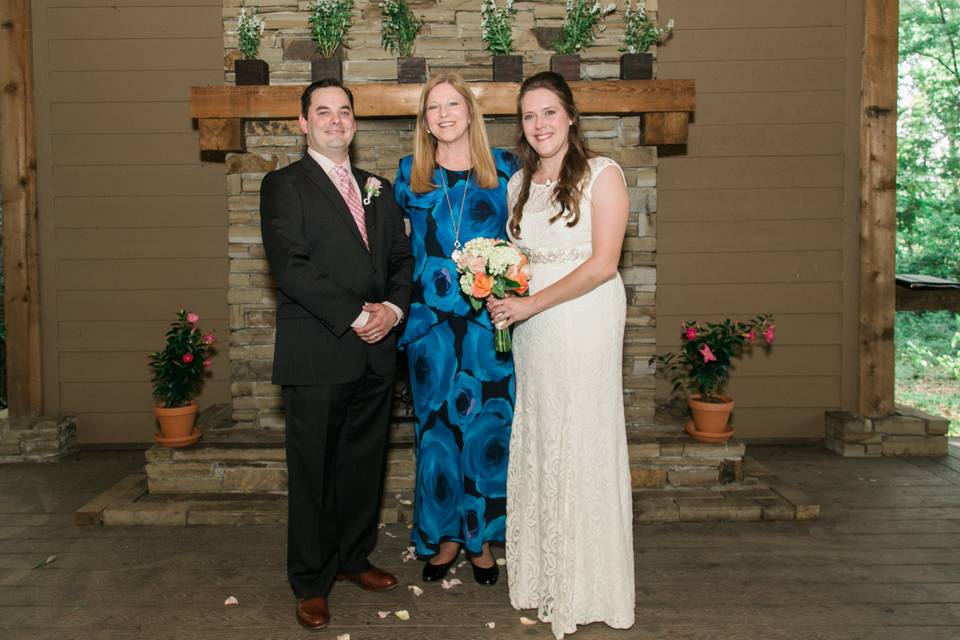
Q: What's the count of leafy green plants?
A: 8